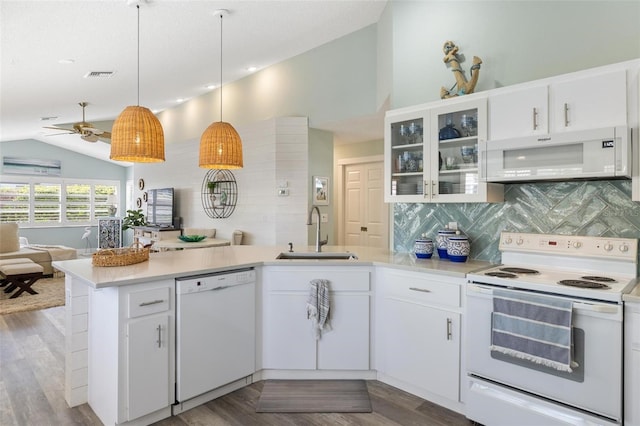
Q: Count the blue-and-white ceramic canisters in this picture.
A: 3